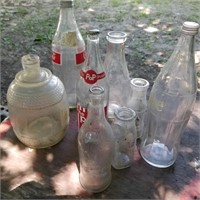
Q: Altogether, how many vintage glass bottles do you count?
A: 8